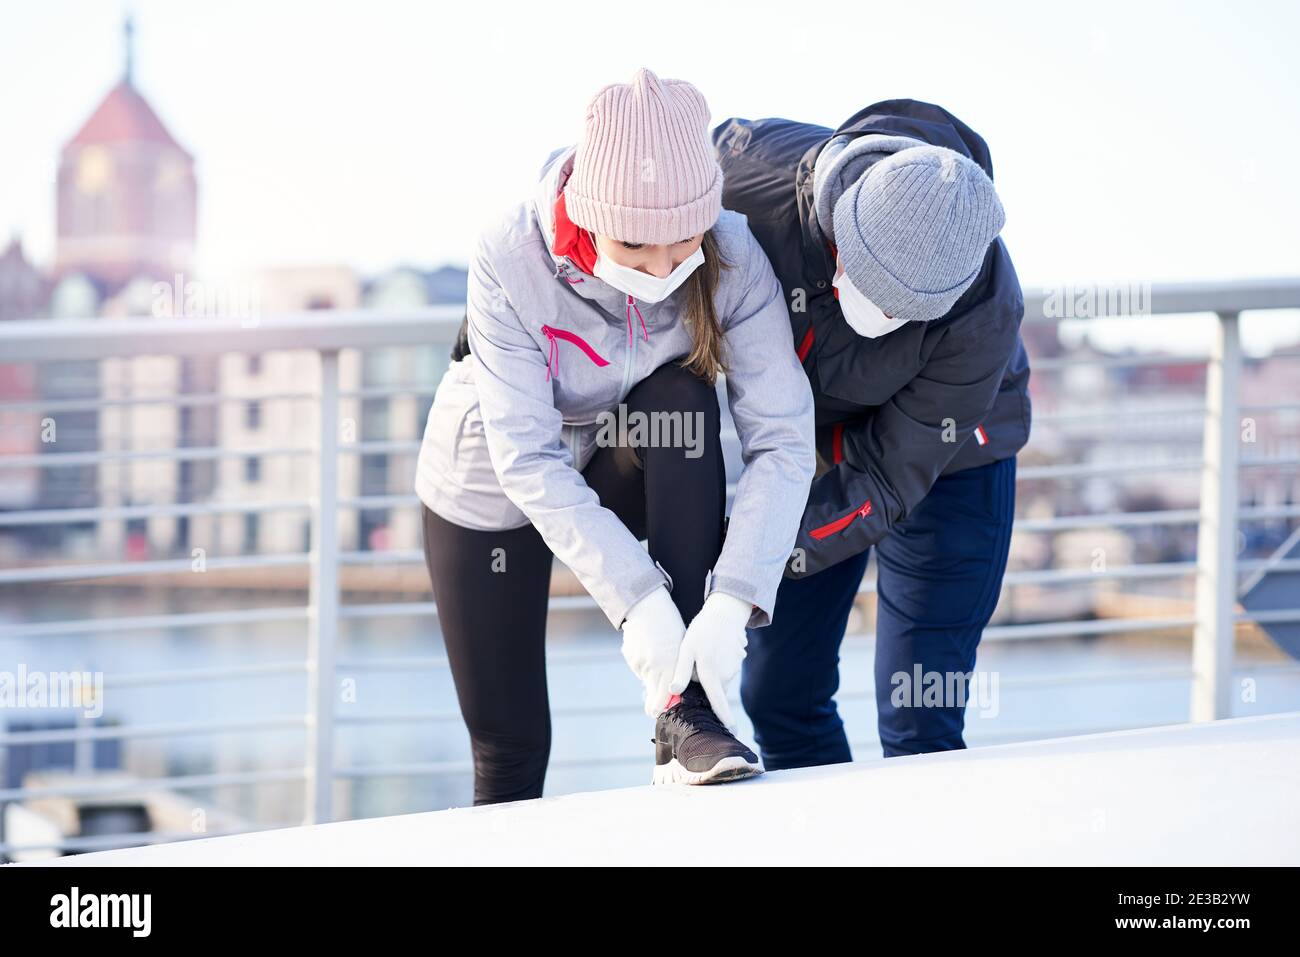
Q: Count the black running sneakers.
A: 1